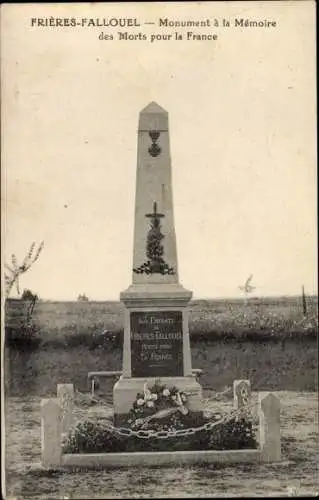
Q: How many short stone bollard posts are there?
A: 4